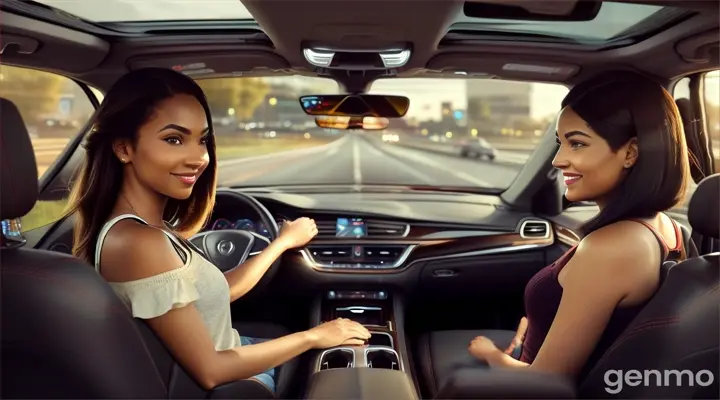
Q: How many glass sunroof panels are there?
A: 2